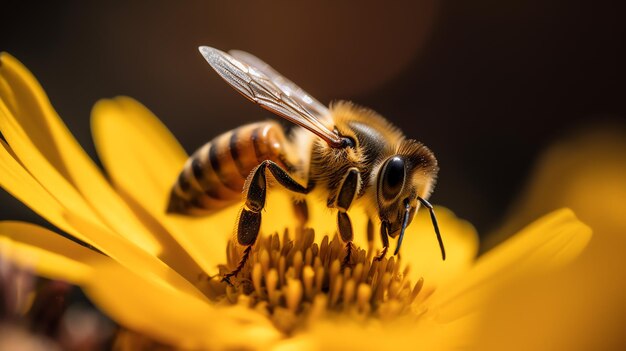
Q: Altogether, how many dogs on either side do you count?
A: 0